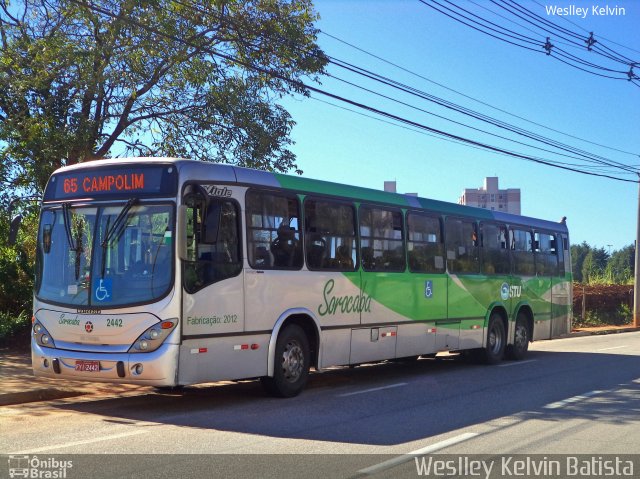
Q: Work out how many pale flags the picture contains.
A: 0